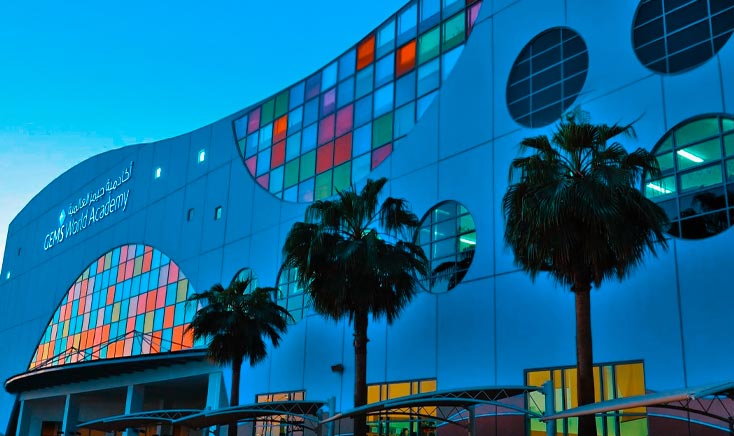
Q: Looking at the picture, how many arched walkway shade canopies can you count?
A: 4